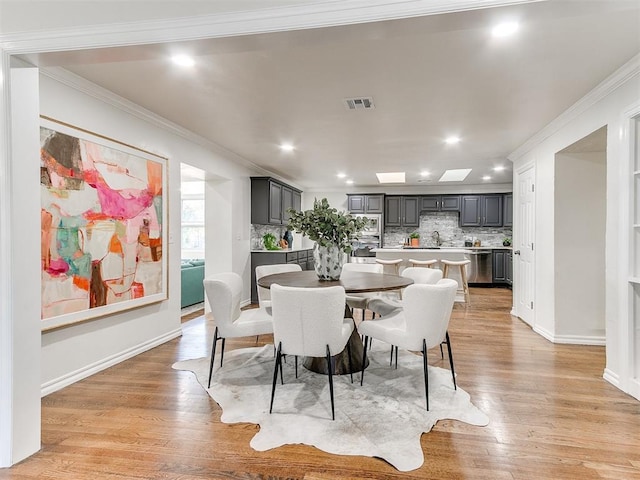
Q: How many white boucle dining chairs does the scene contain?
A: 6